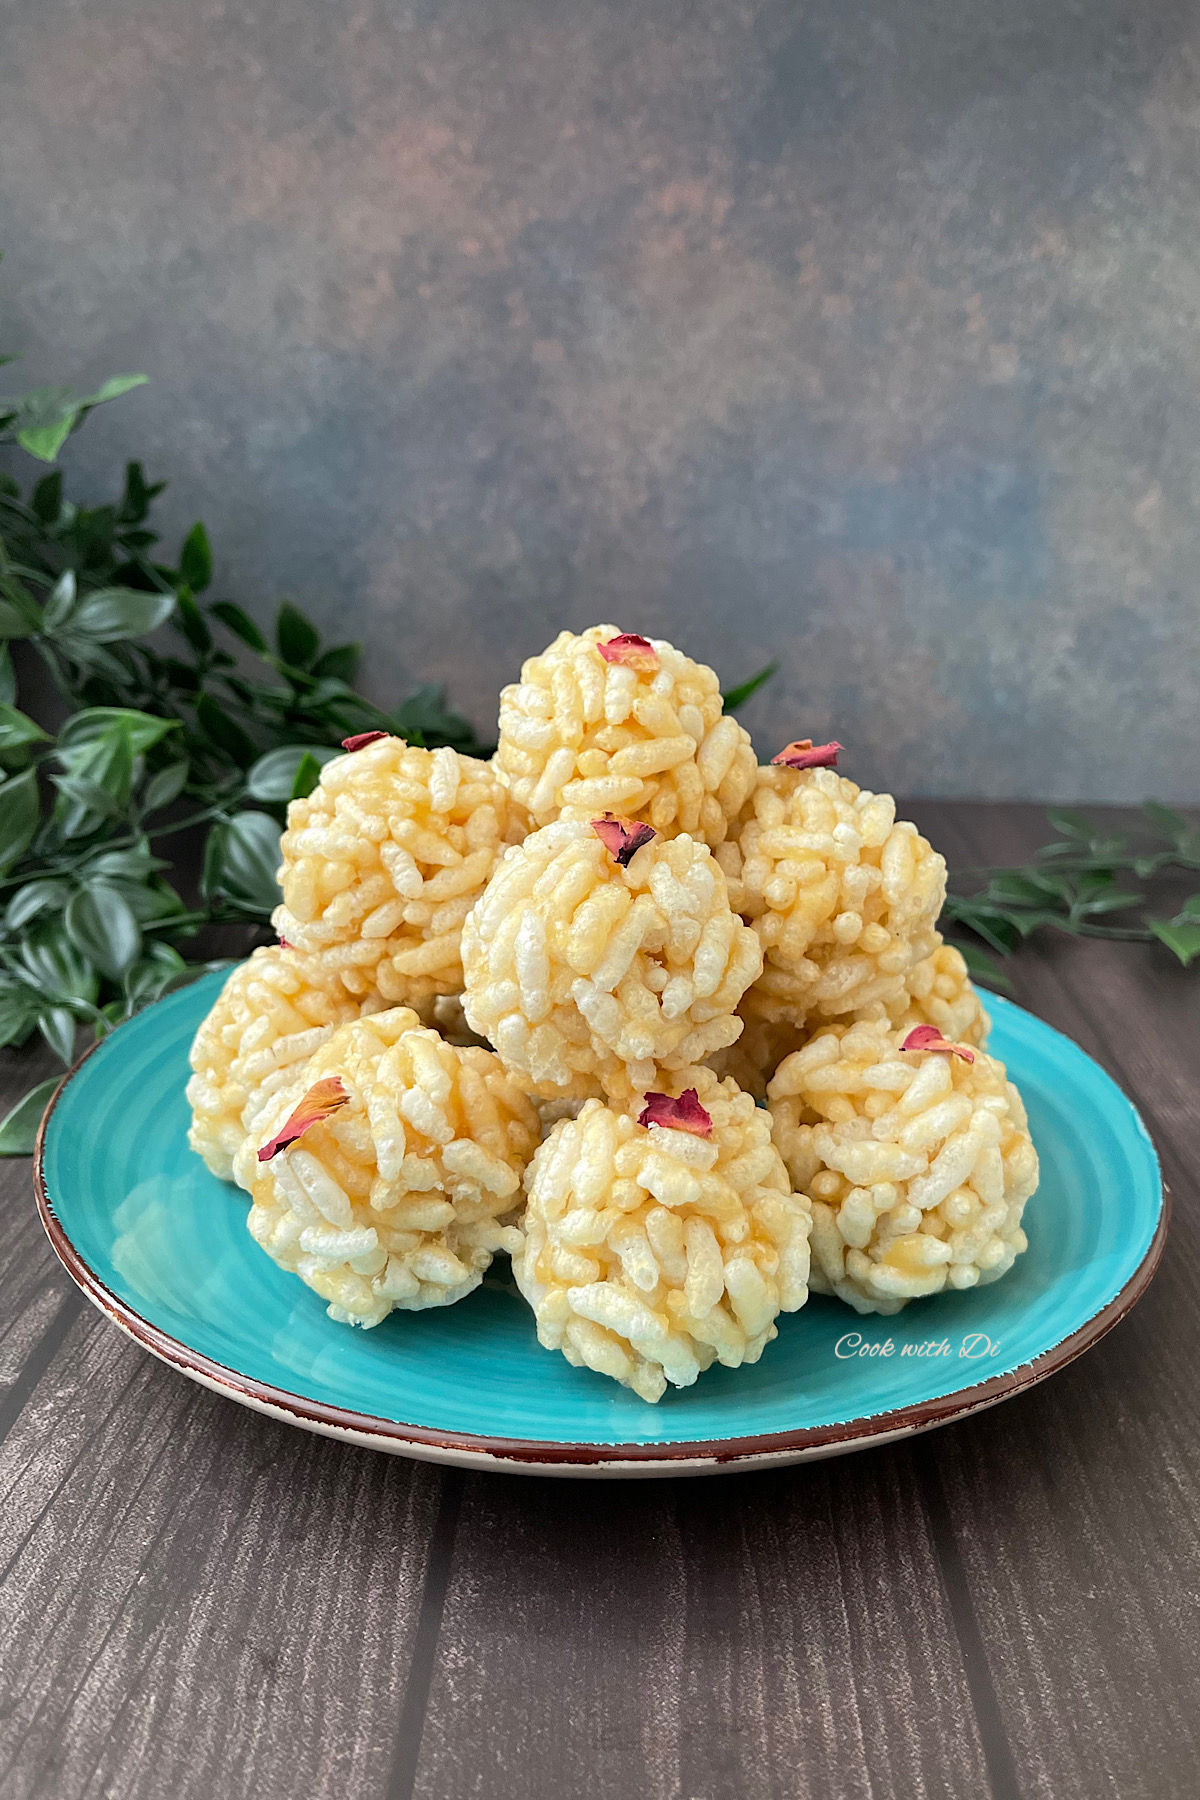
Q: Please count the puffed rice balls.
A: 9